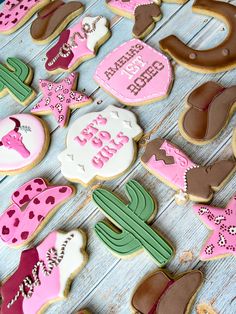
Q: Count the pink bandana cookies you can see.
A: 2